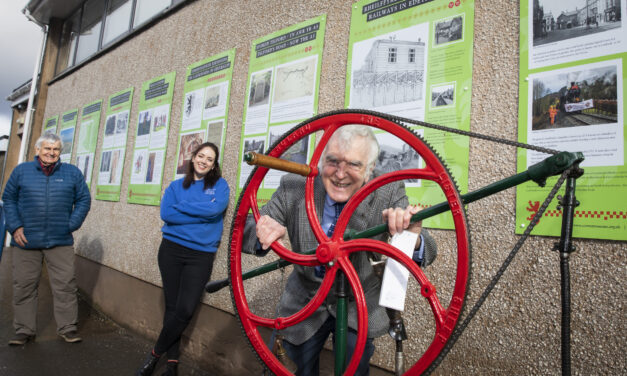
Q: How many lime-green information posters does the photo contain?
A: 9